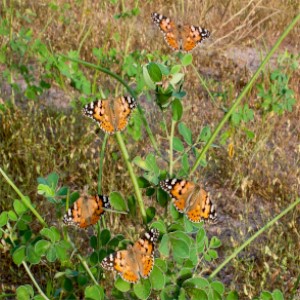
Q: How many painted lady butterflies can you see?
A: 5